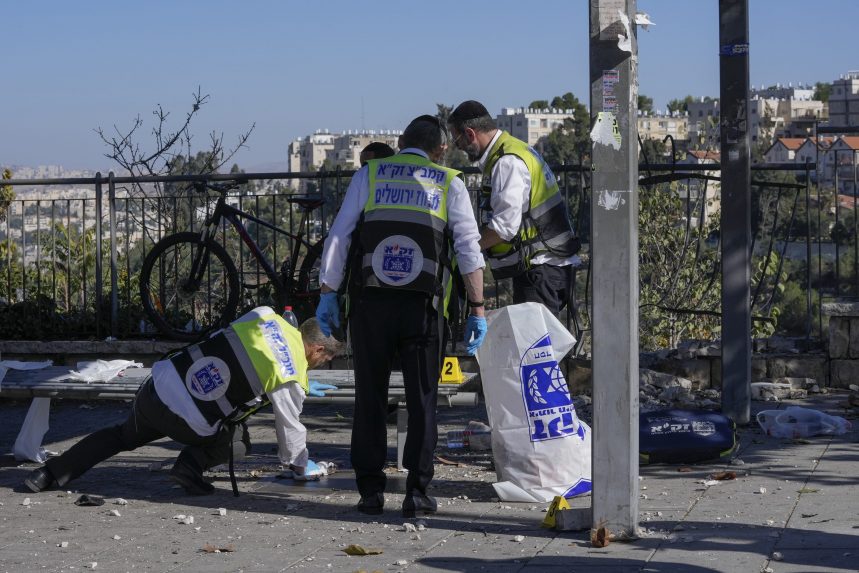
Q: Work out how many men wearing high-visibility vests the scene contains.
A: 3